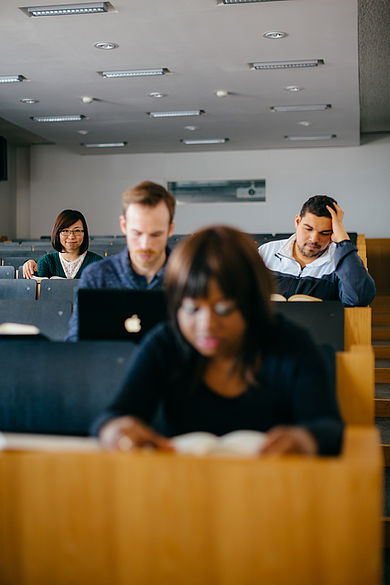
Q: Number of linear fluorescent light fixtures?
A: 11